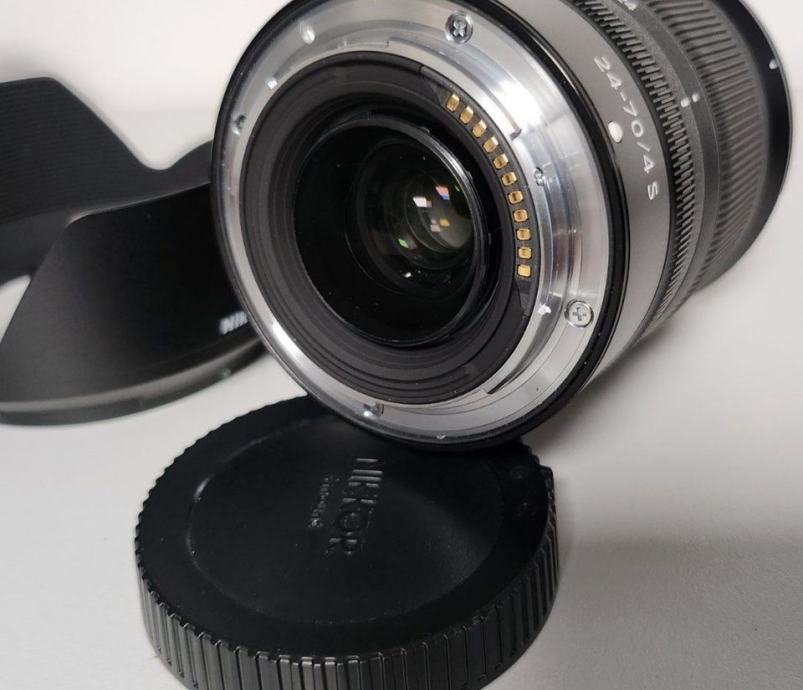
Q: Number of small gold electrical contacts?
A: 11